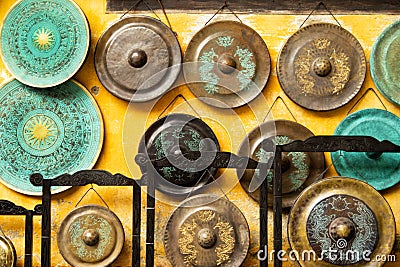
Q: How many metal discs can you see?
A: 13